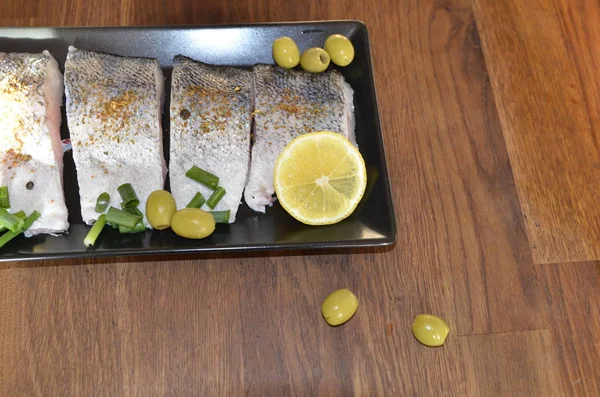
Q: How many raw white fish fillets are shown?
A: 4